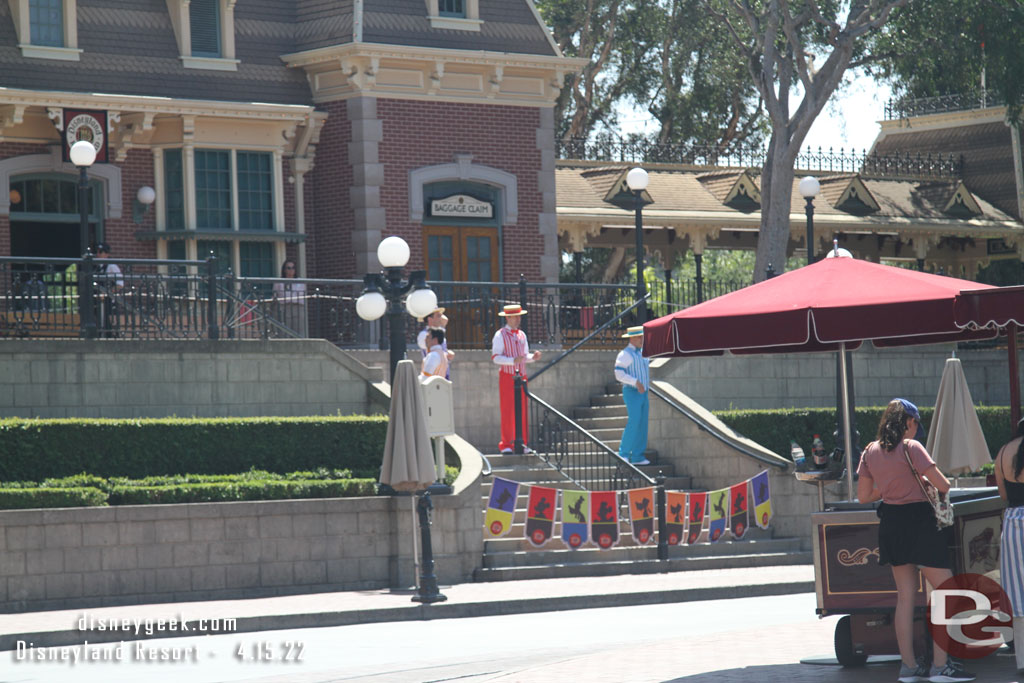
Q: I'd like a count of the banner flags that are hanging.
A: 10